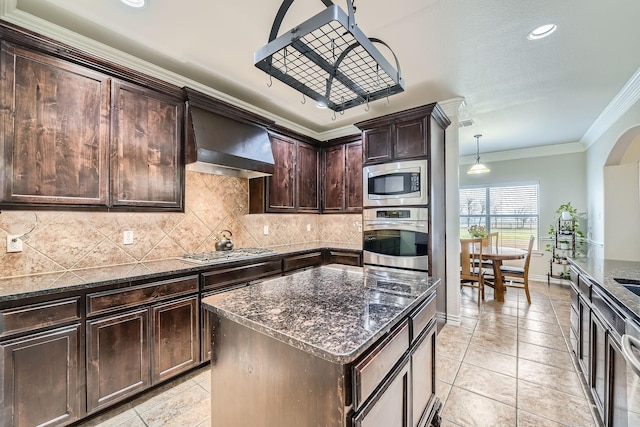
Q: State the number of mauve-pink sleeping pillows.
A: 0